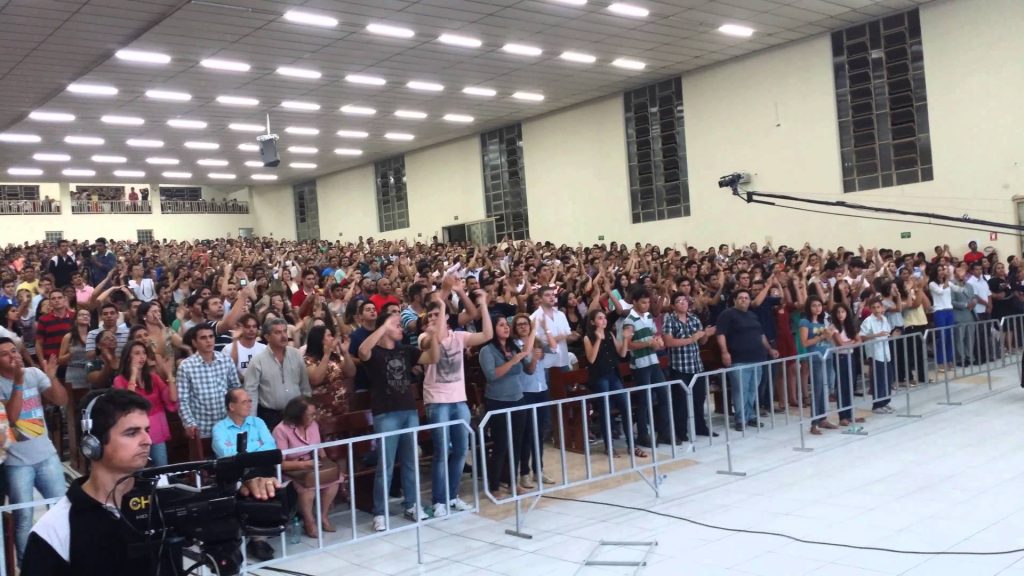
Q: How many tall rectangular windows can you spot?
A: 5